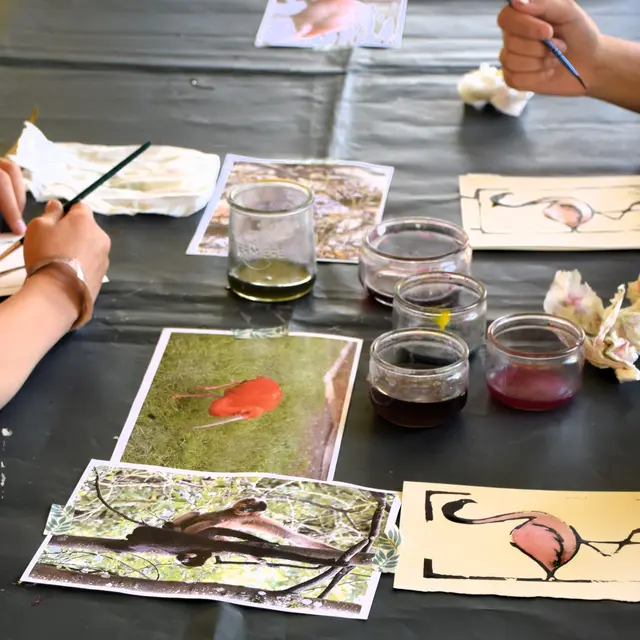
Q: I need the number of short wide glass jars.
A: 4